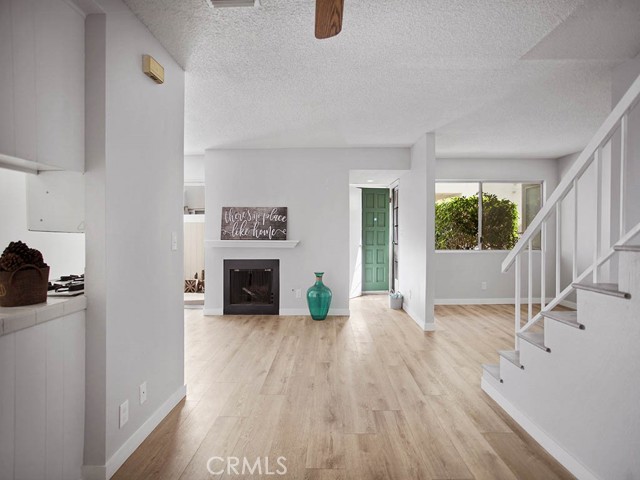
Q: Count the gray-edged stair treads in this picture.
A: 6